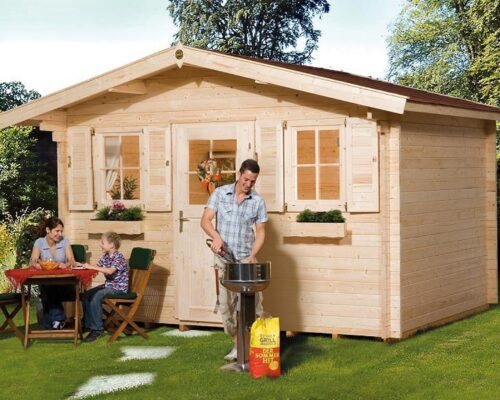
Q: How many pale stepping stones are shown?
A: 3